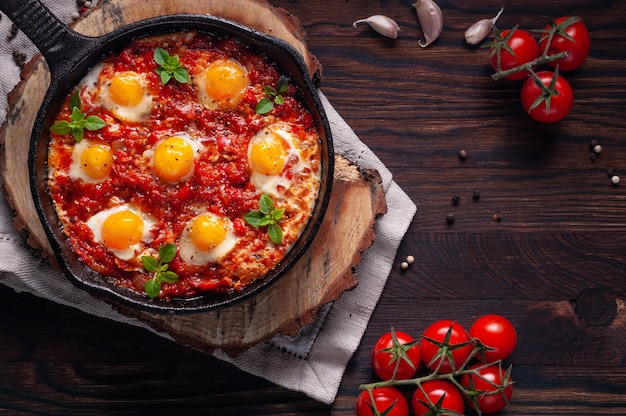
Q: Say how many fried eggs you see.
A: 7